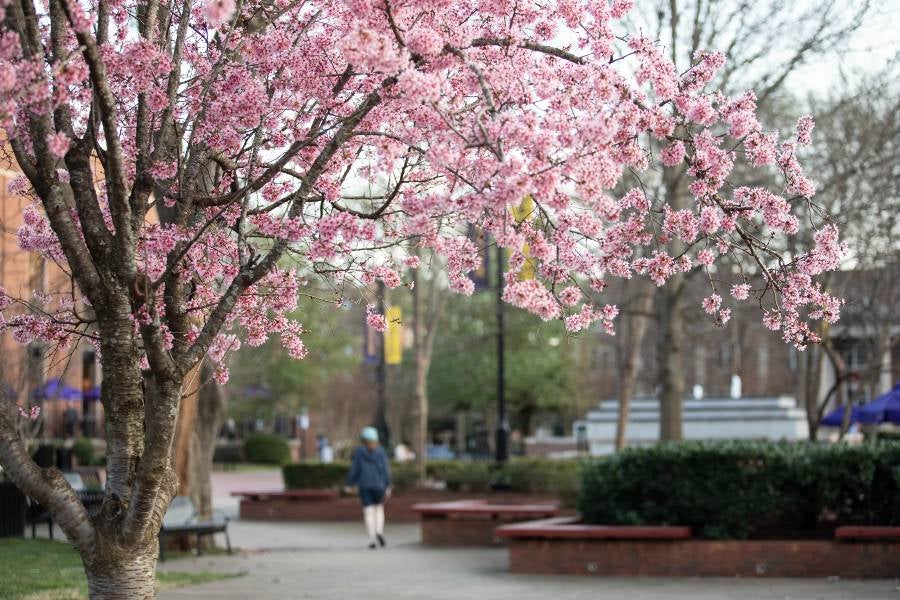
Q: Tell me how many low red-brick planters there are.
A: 3